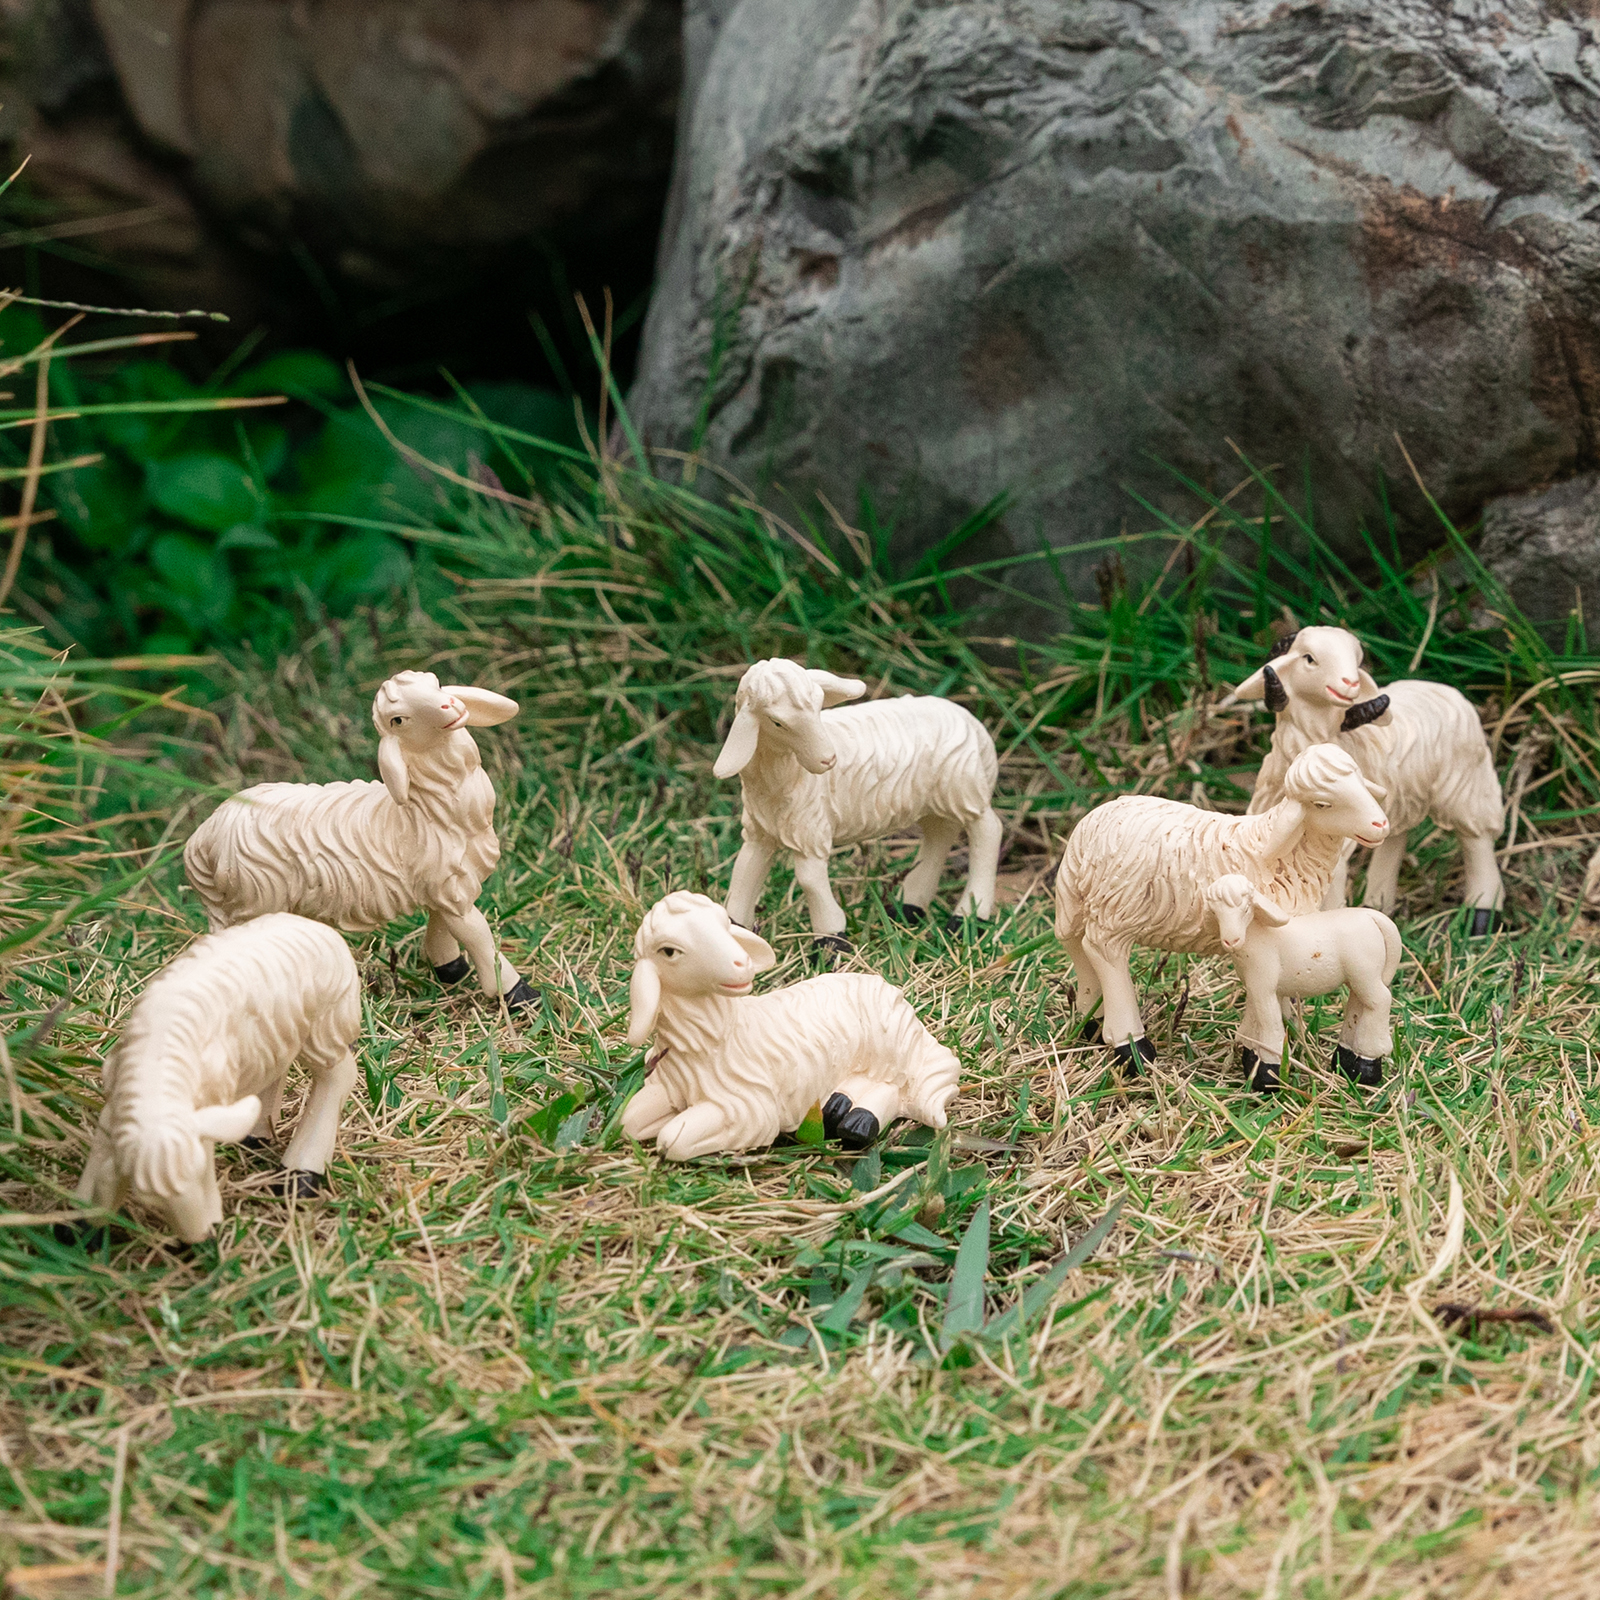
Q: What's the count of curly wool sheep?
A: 6